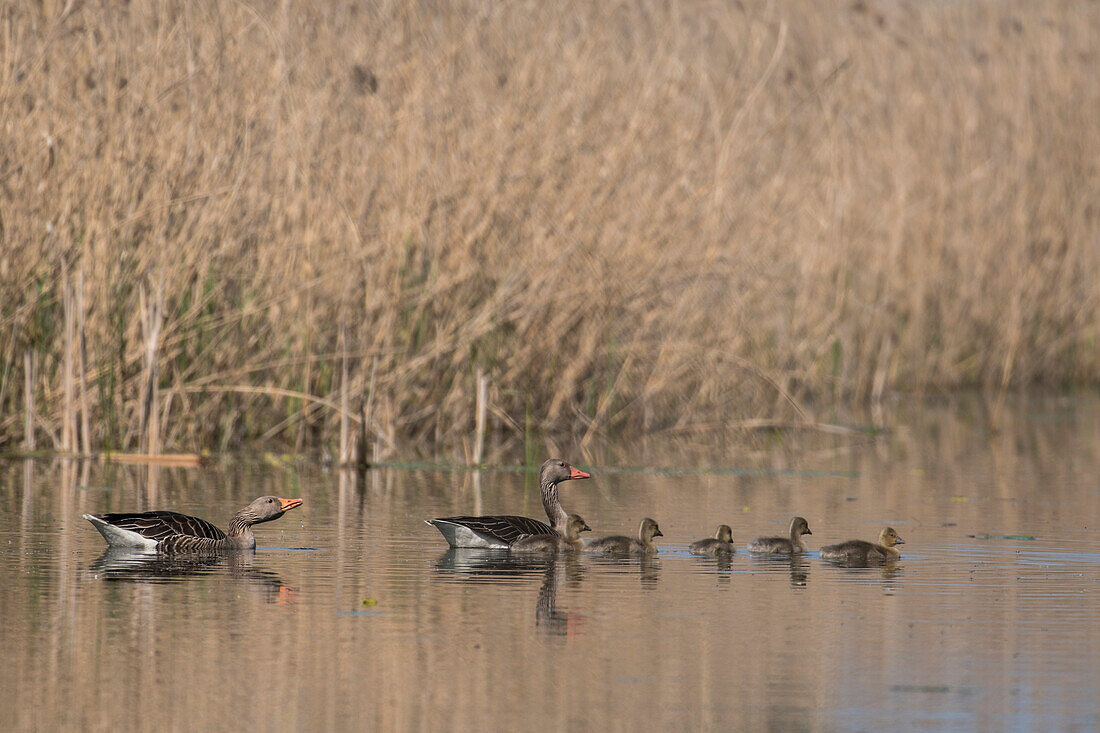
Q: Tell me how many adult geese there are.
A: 2